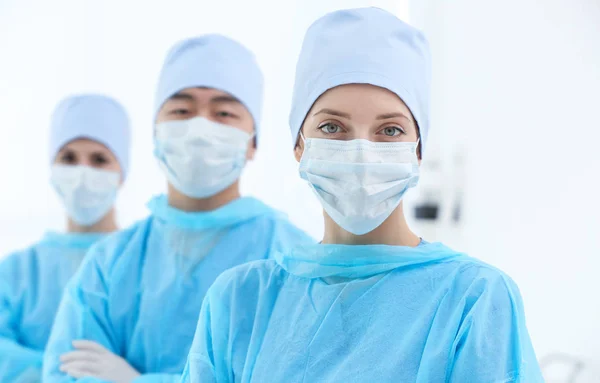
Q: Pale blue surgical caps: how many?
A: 3